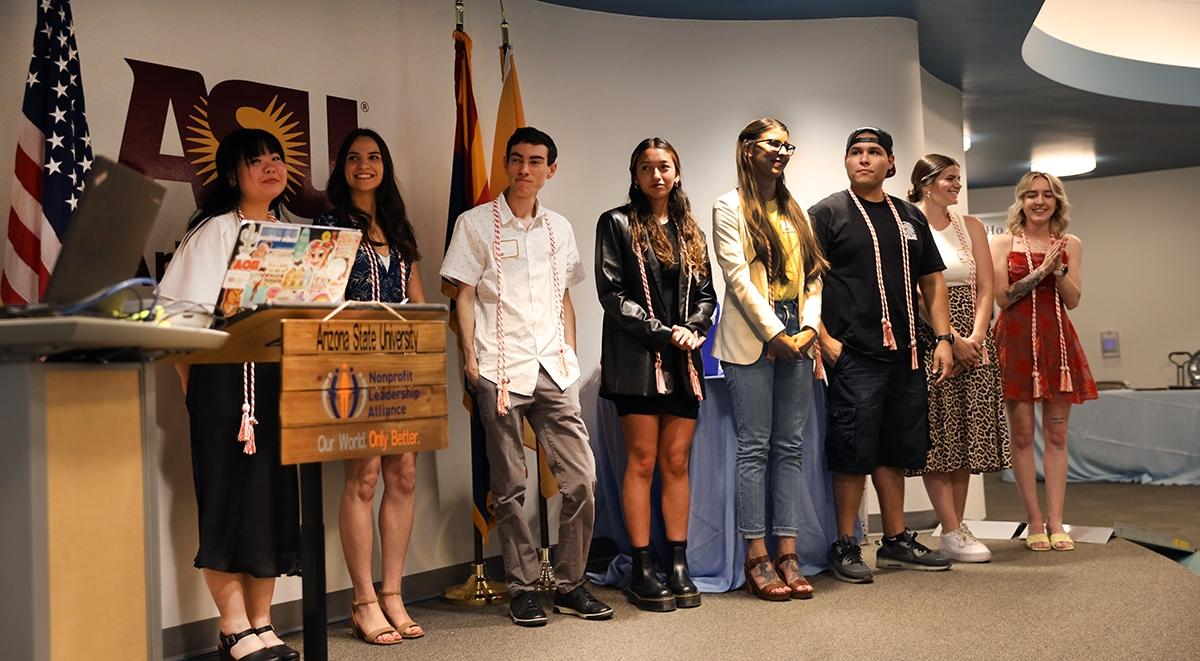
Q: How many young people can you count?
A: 8